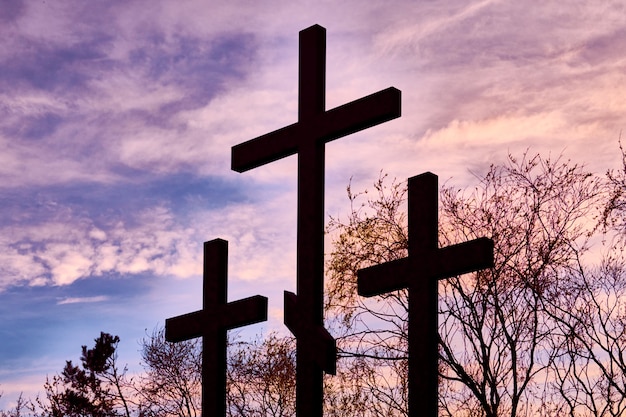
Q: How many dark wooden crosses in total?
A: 3